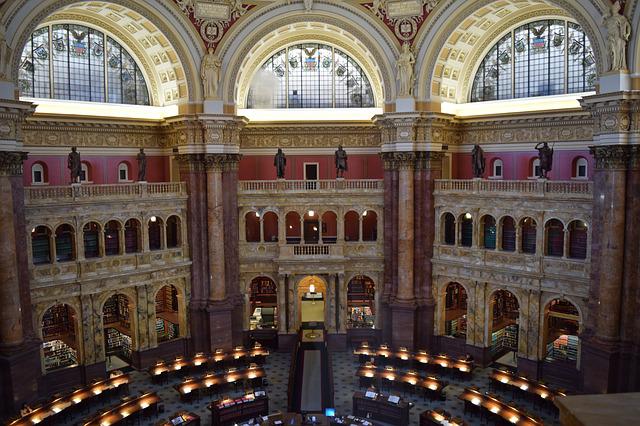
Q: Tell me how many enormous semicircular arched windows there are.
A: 3